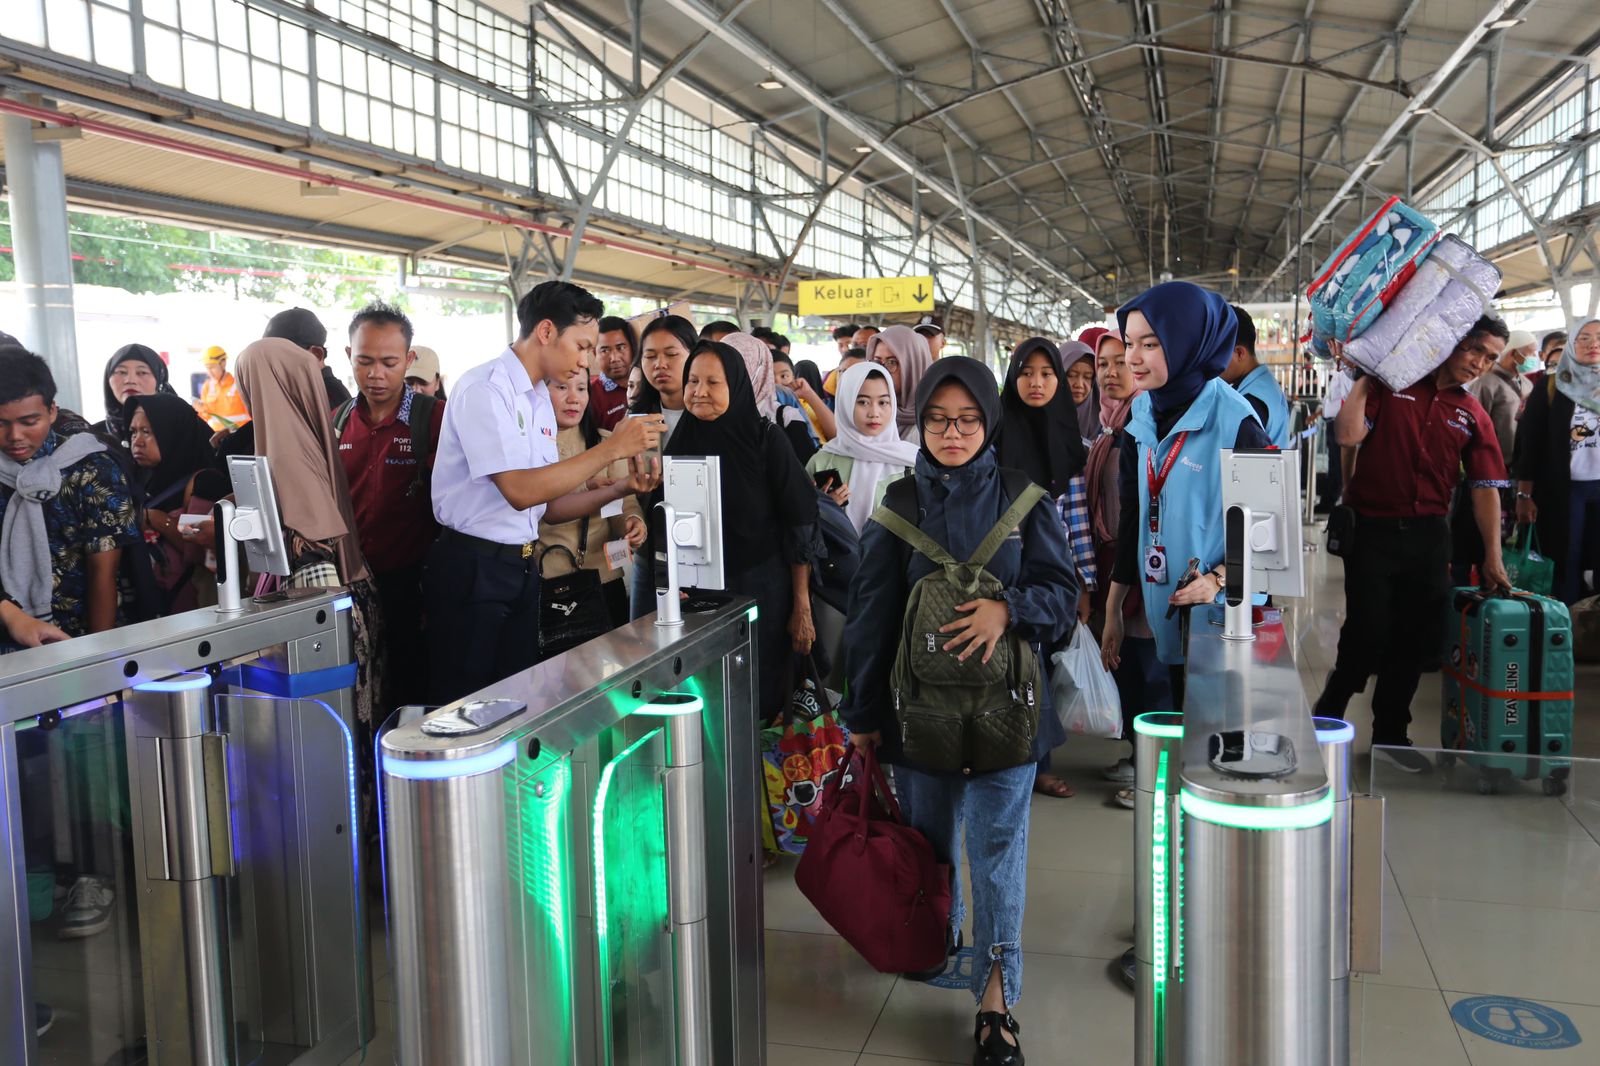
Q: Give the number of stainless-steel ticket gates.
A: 3